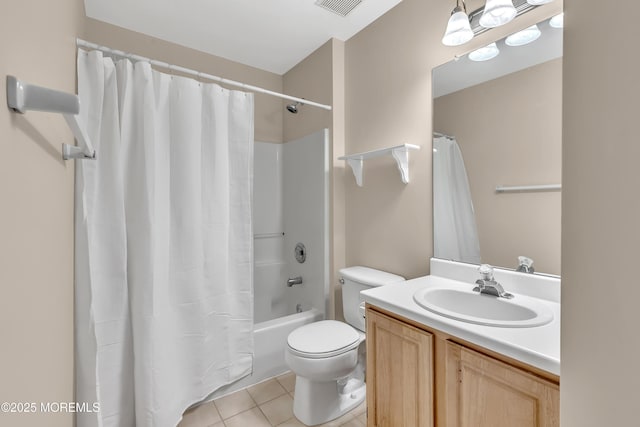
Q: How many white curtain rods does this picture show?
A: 1